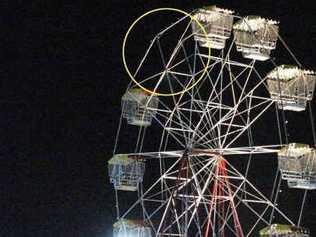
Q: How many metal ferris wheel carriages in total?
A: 8